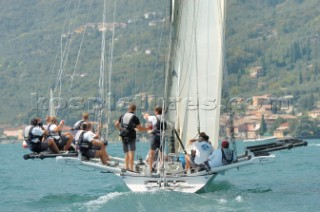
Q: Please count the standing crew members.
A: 2